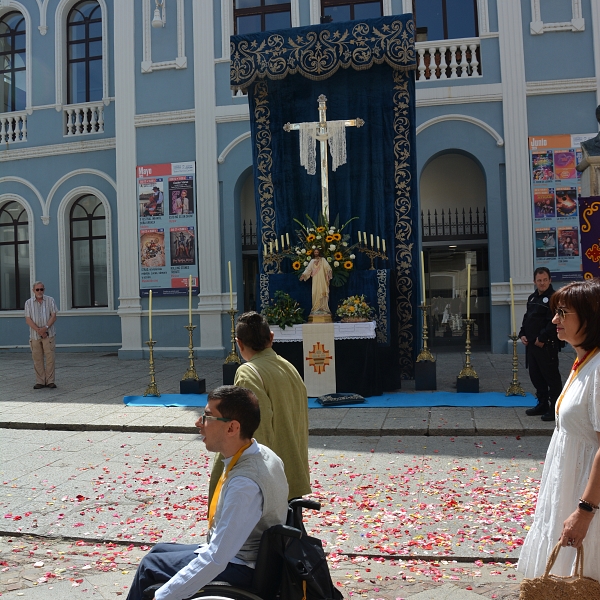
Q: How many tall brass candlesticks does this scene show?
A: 6